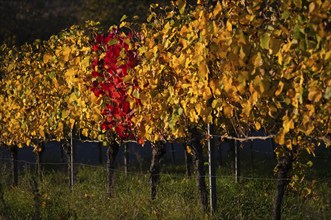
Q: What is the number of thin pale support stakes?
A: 3